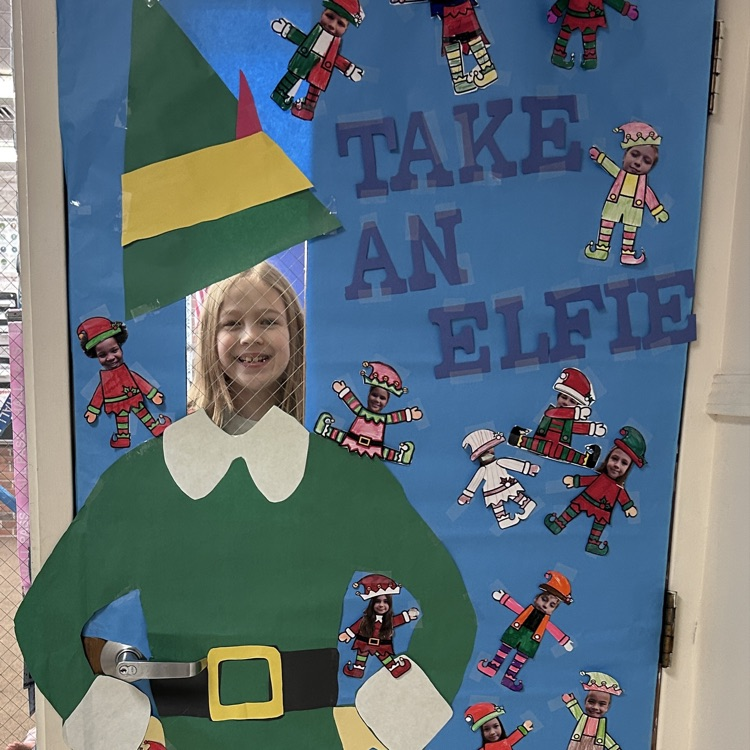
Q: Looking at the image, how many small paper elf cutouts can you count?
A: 13